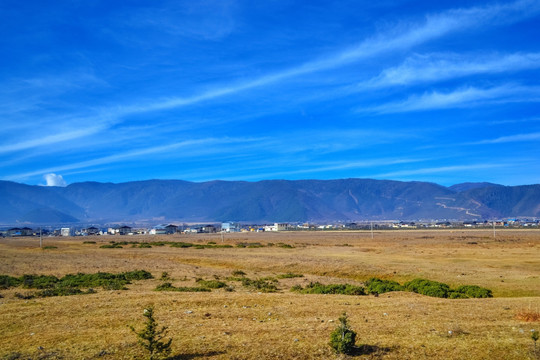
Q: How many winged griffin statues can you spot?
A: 0